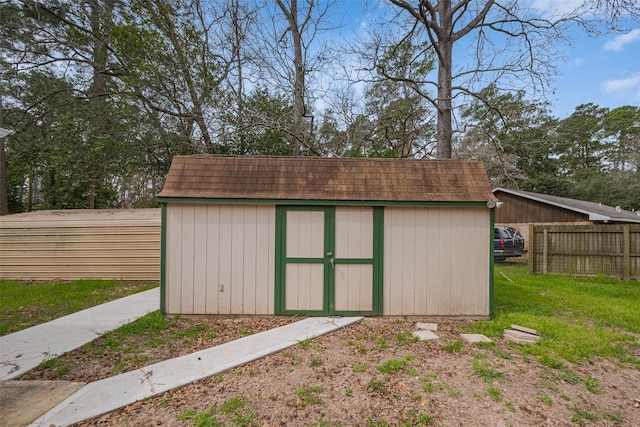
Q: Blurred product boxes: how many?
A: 0